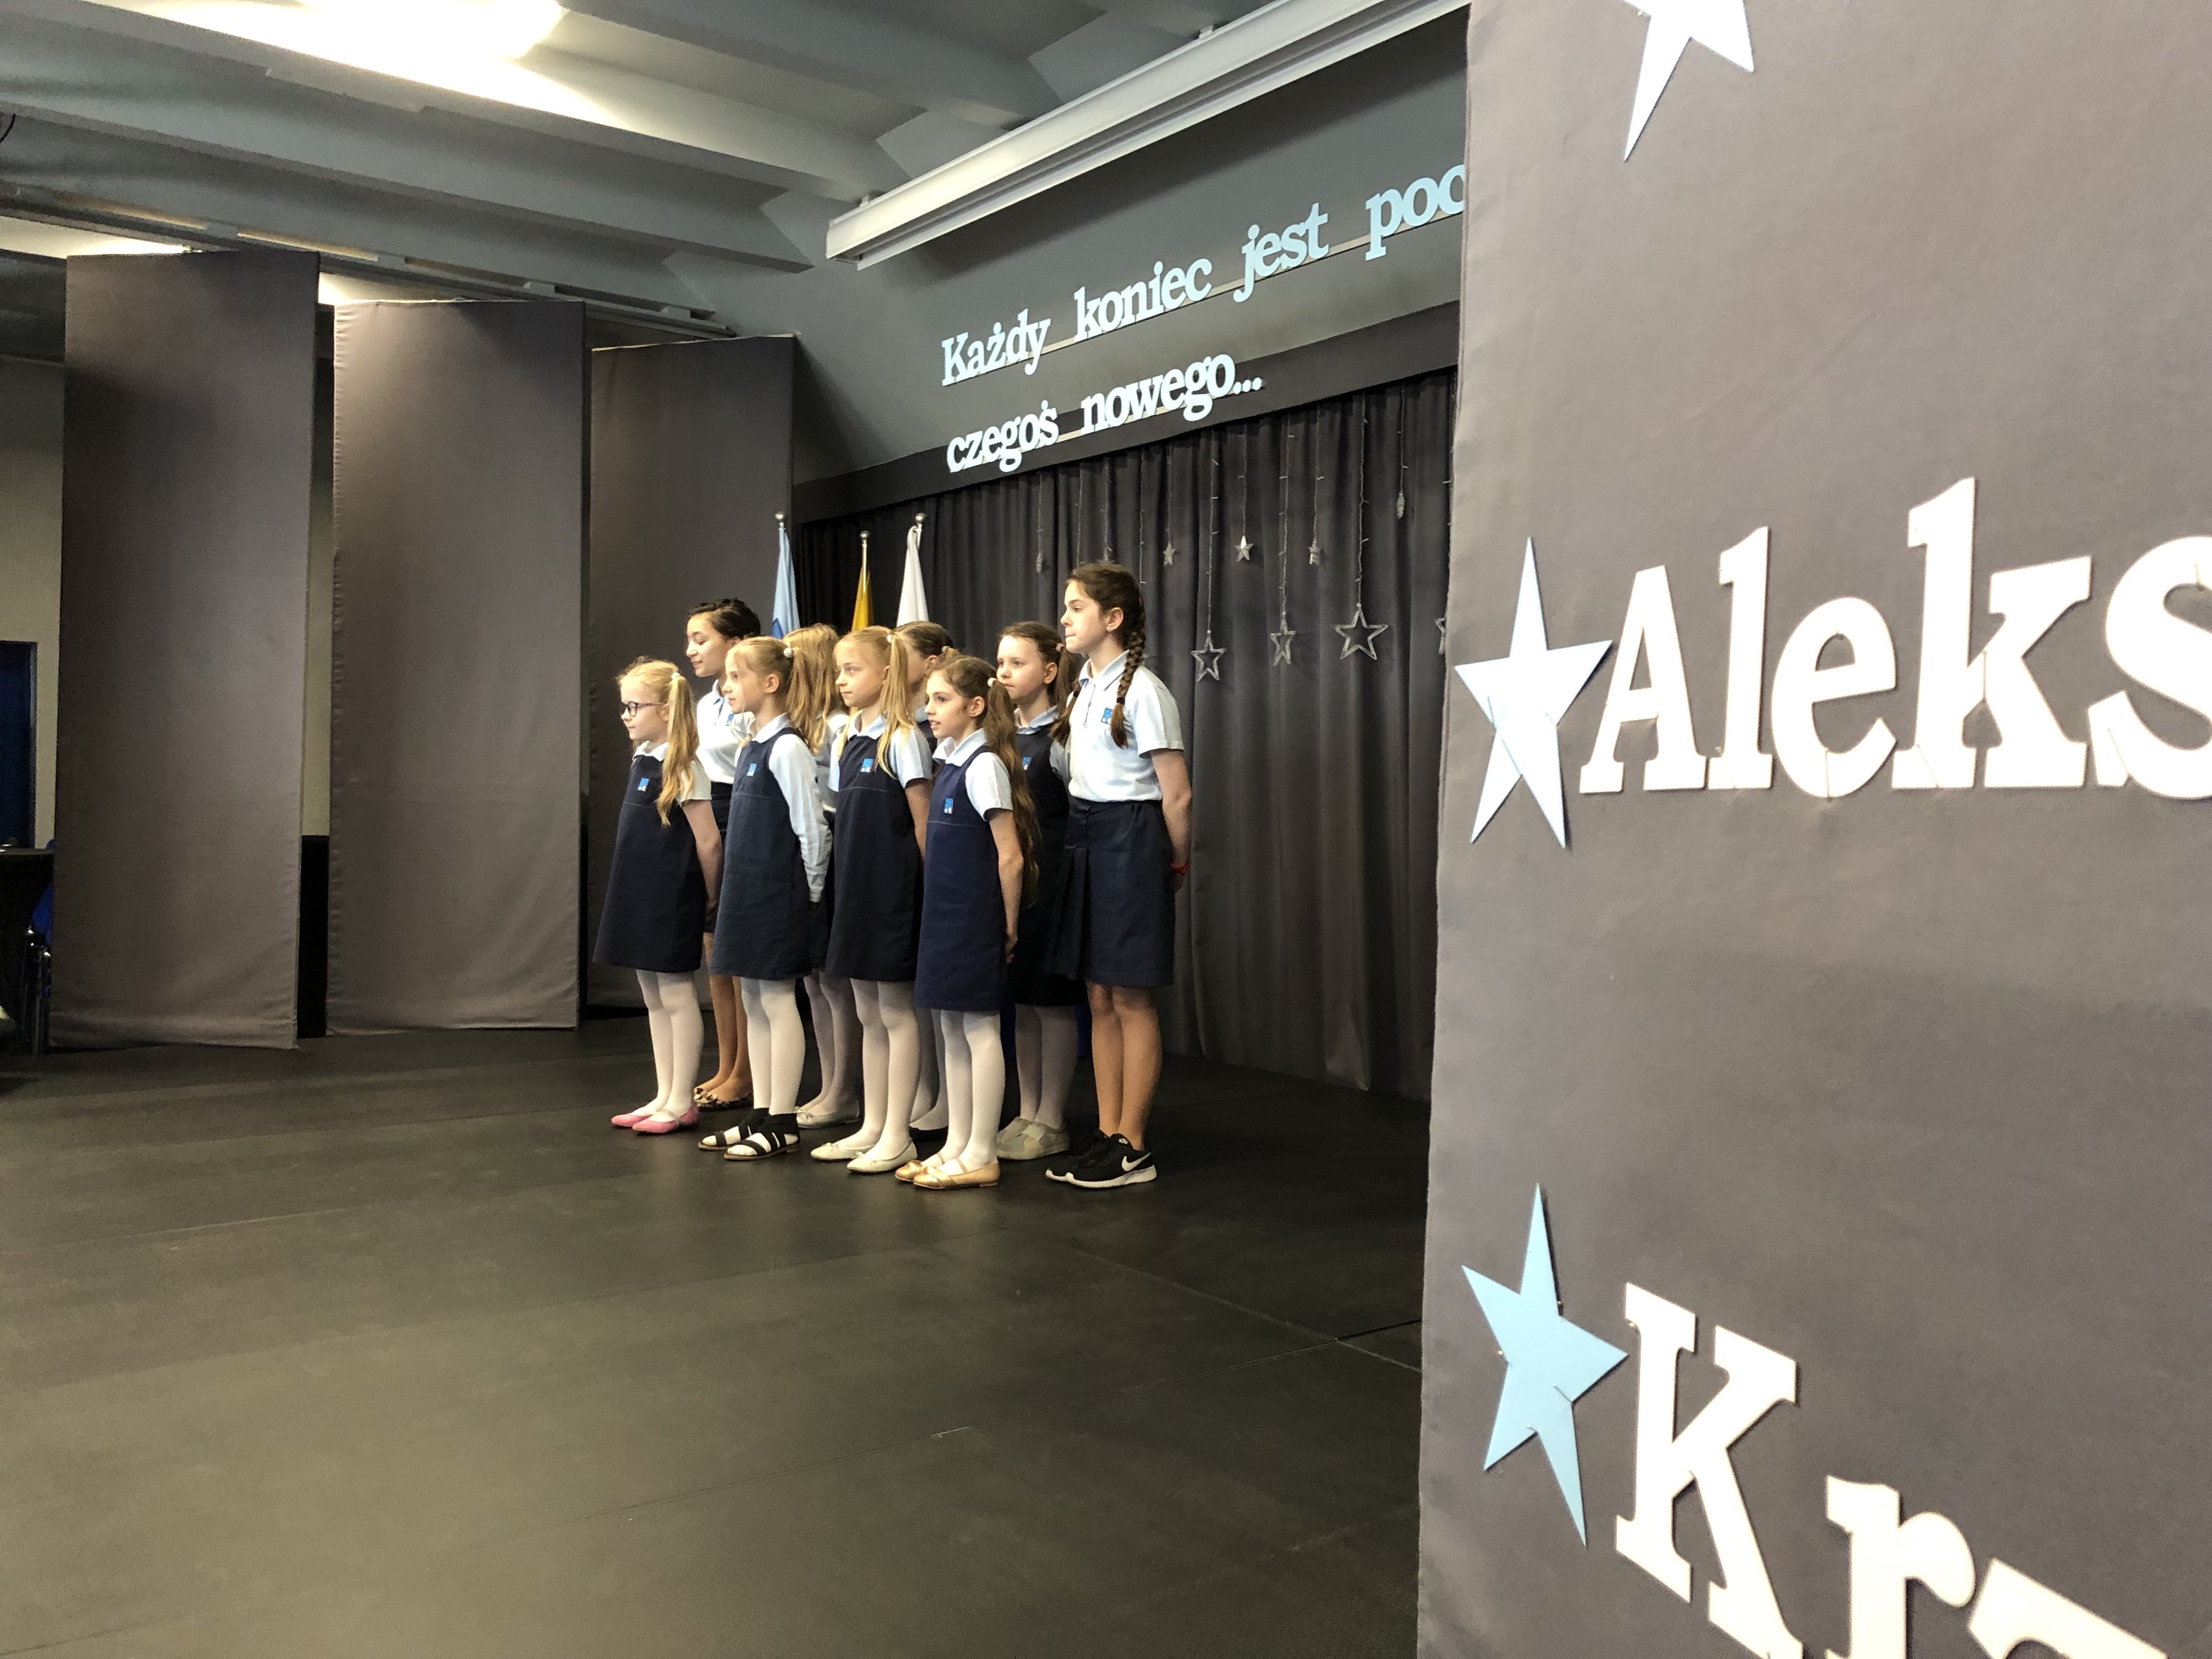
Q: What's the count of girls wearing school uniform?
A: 9